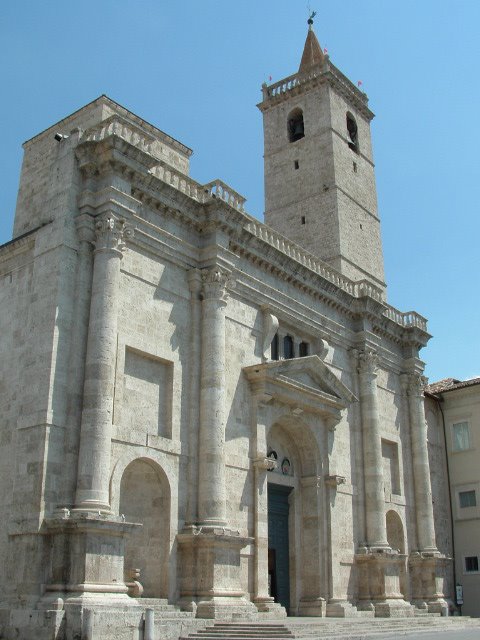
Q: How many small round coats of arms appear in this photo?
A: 2